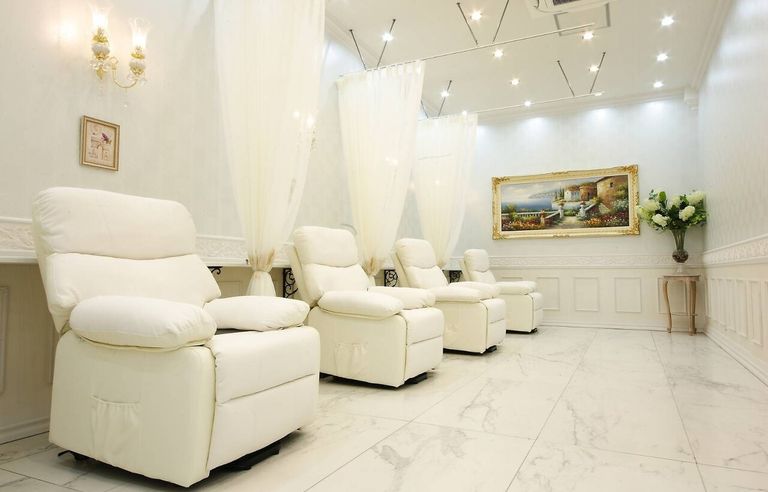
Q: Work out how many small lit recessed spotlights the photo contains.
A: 13